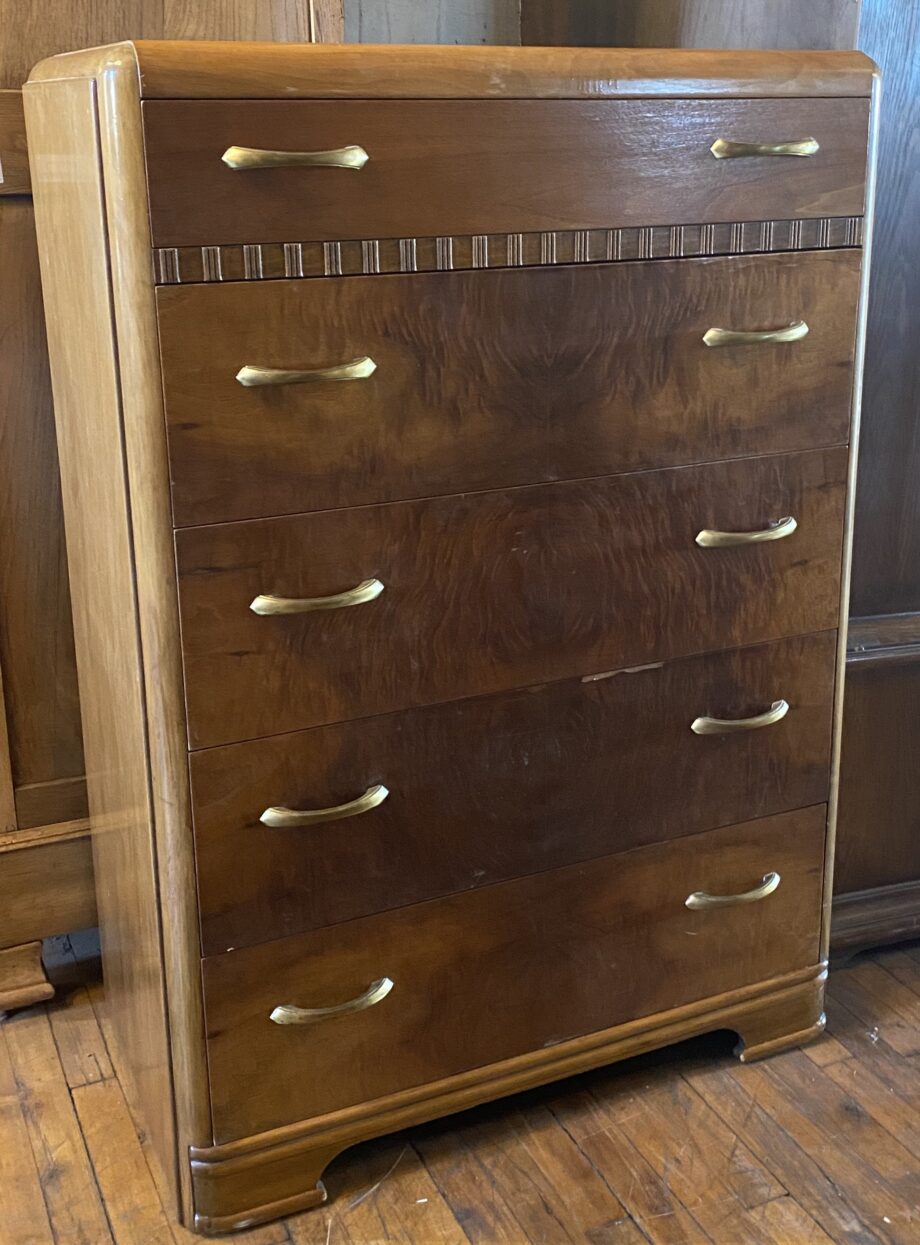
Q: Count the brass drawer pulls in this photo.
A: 10